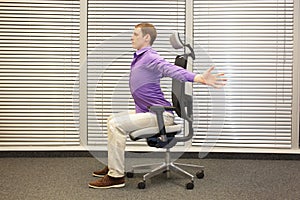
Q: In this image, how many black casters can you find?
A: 4